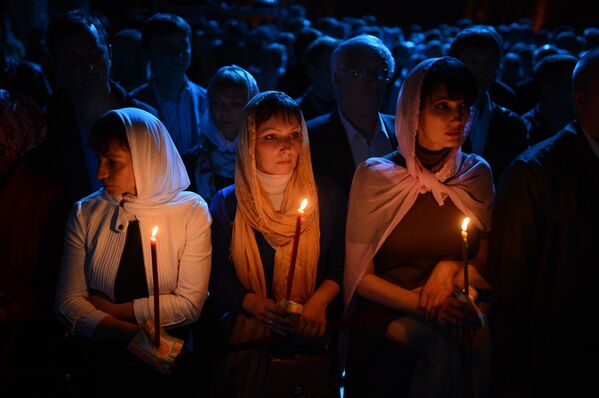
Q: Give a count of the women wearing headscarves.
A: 4